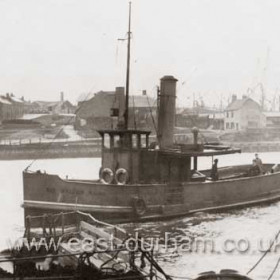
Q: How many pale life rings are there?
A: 2